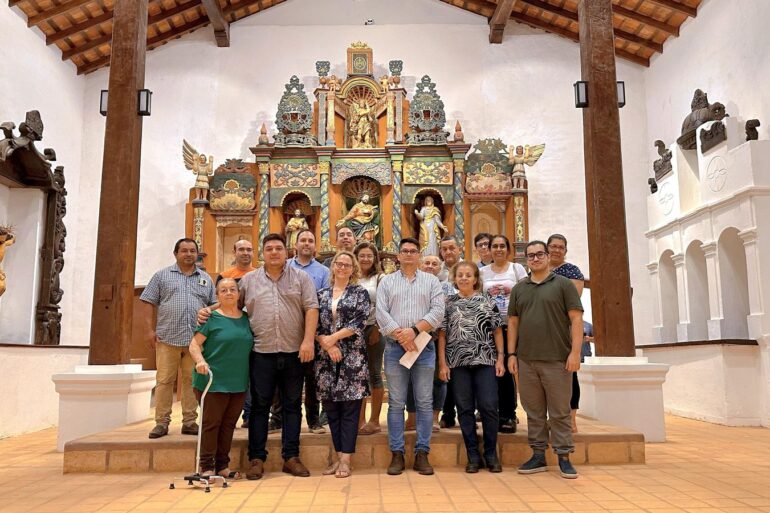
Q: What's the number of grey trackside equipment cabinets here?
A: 0